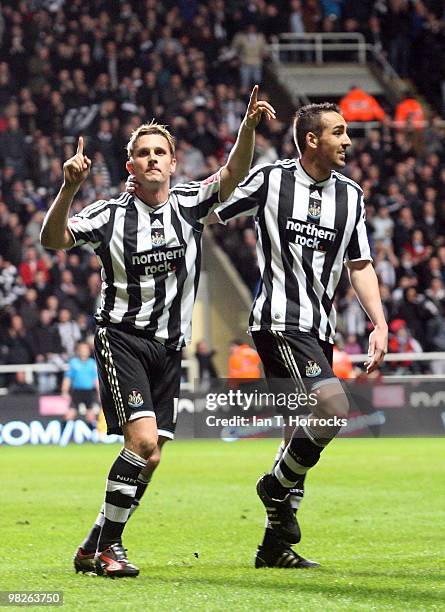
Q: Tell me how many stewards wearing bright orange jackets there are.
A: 4